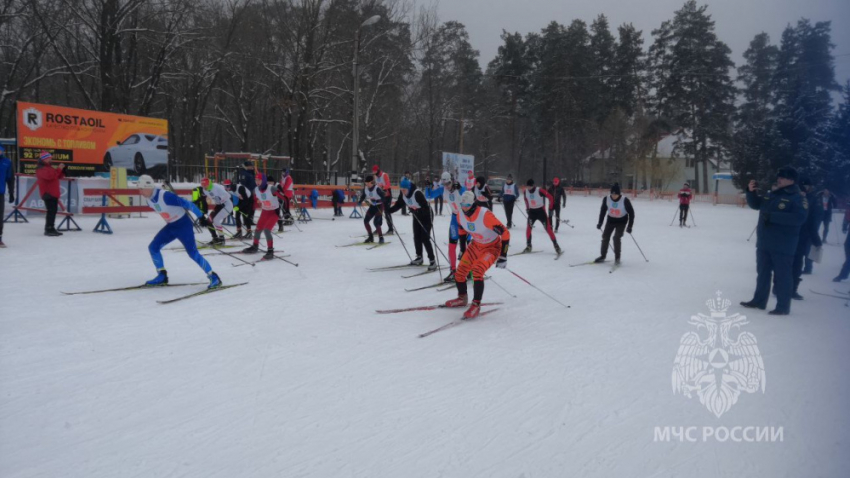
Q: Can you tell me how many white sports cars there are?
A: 1